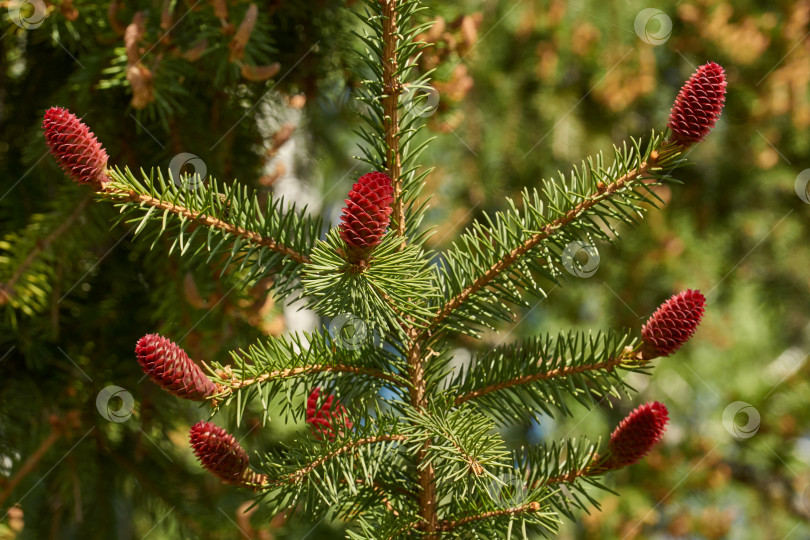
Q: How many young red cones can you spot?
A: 8